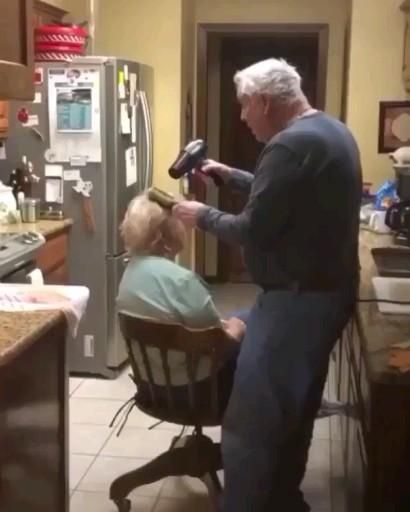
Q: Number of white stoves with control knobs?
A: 1